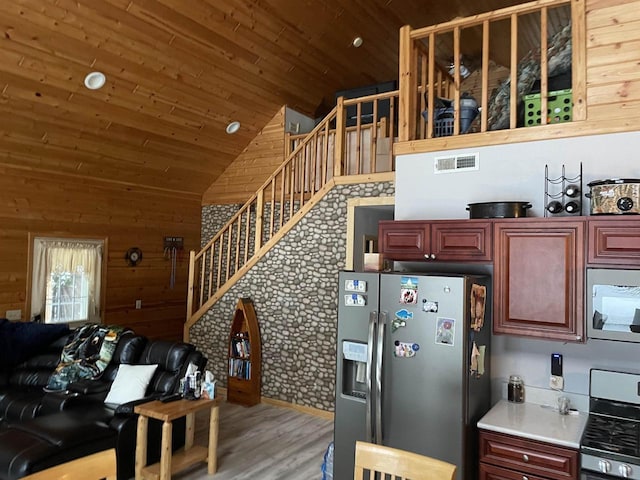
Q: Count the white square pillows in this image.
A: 1